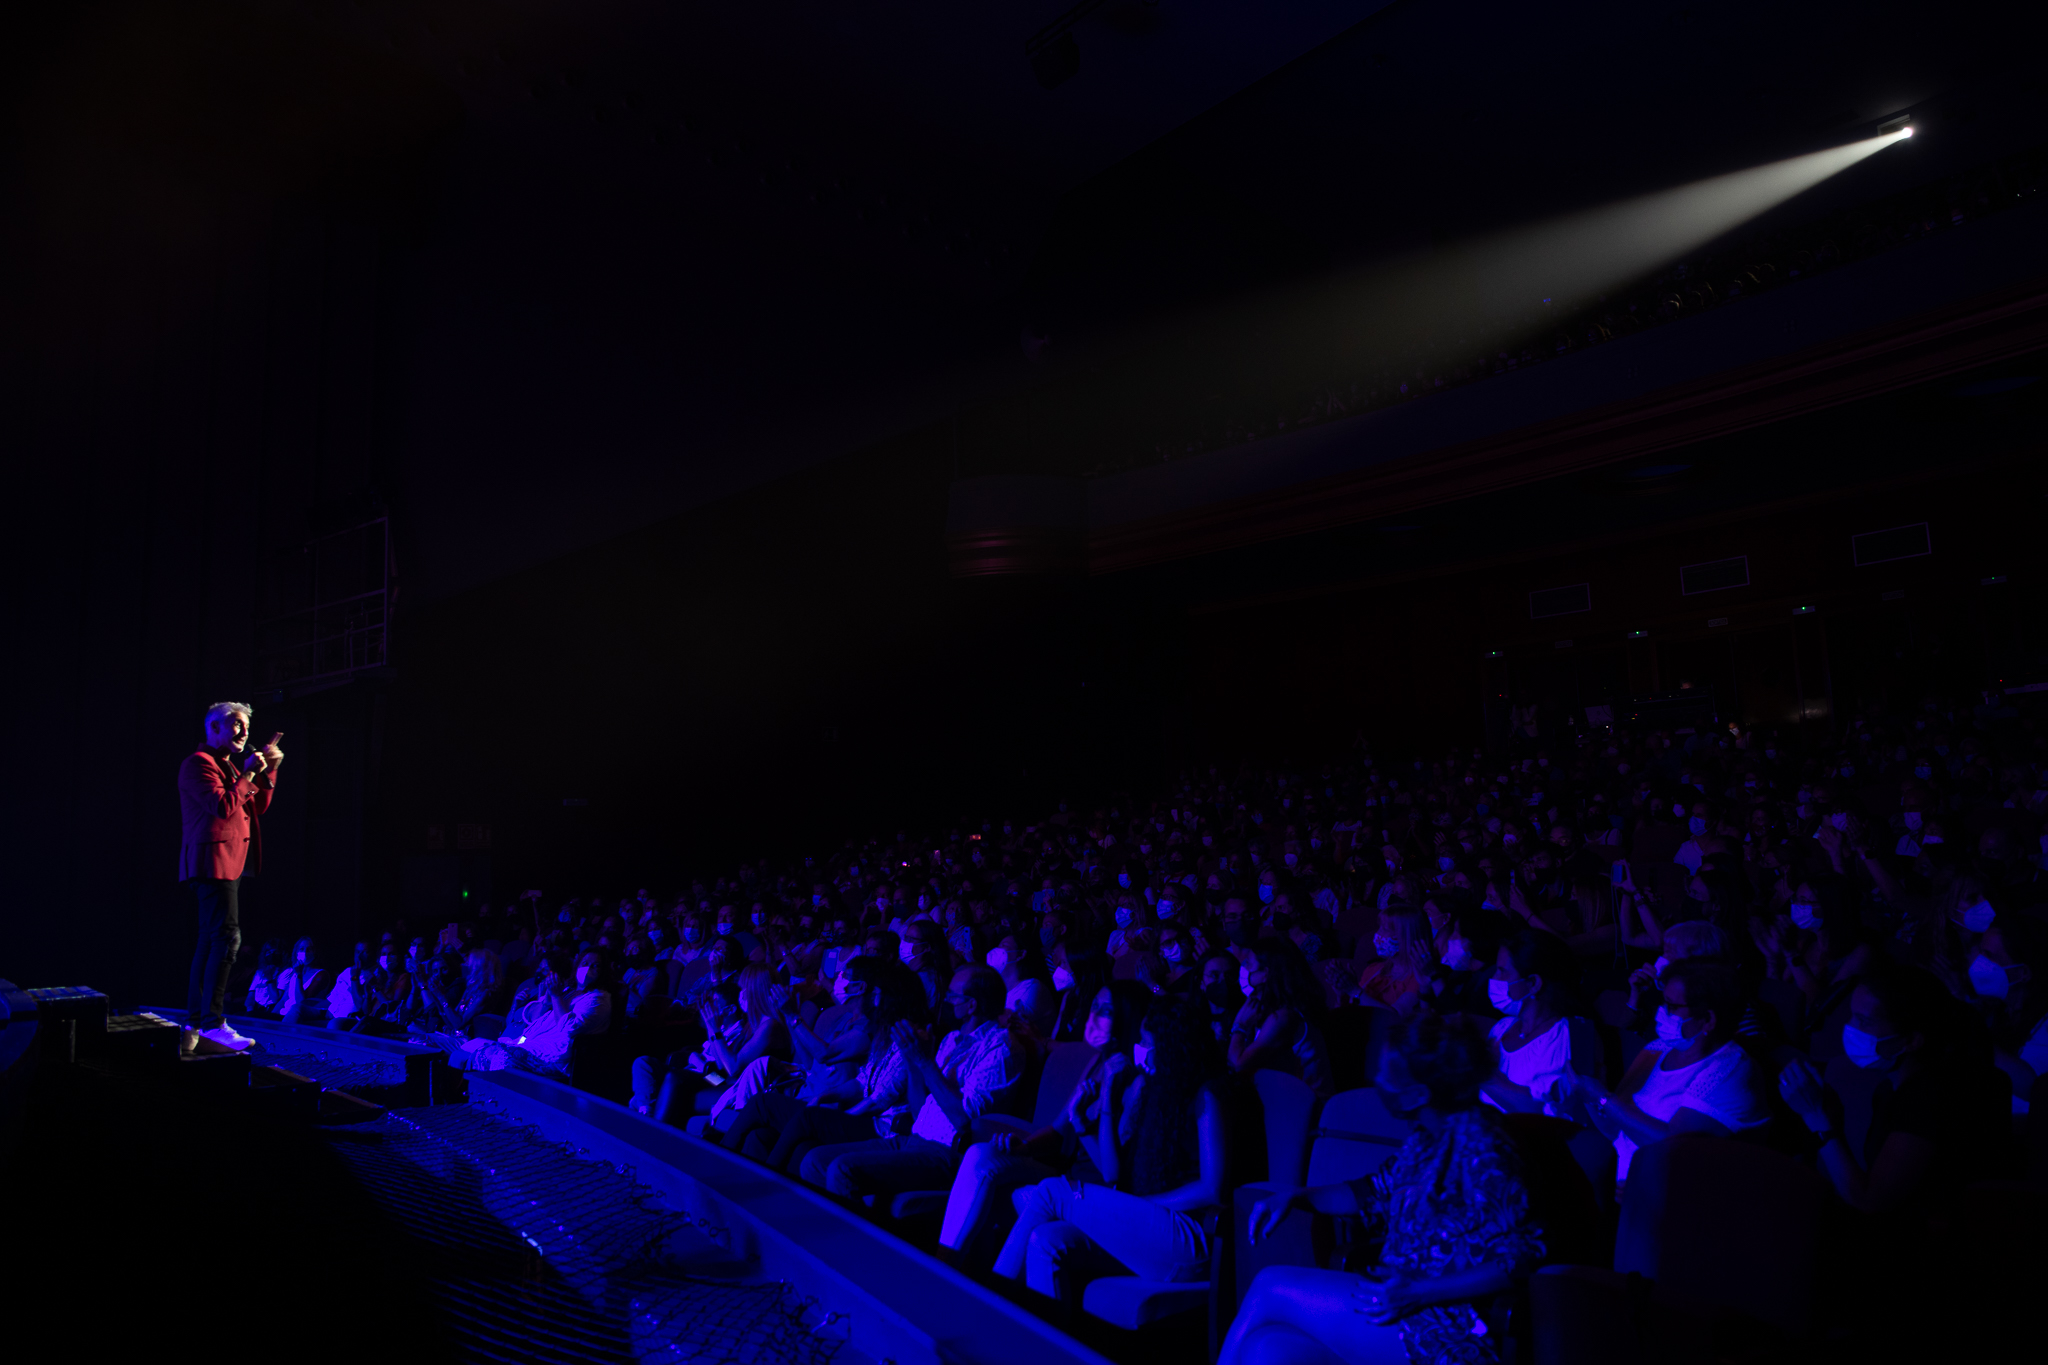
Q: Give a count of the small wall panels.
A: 3